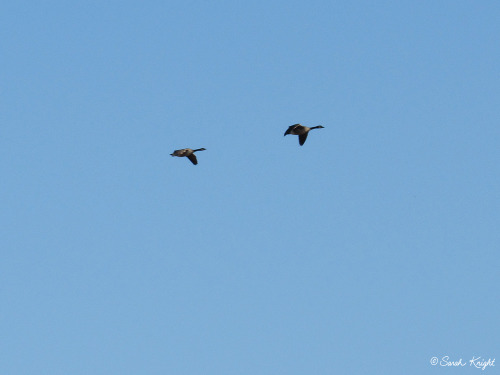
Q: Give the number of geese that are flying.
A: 2